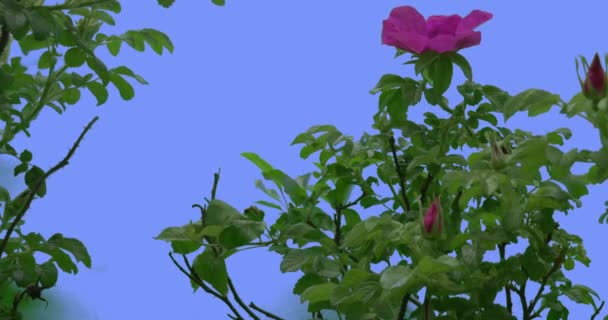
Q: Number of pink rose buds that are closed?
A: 2